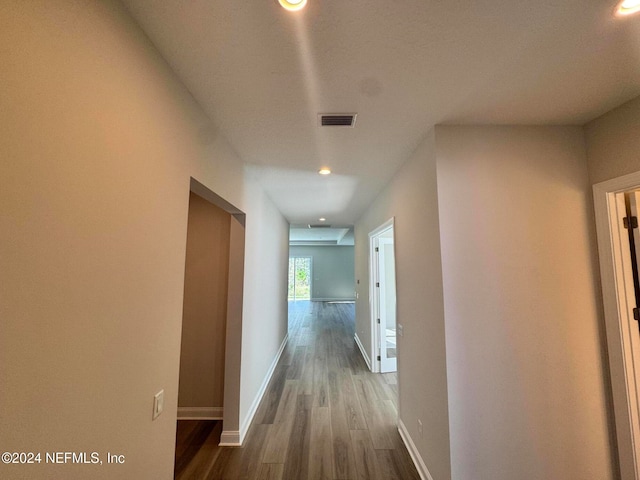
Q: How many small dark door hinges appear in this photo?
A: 6